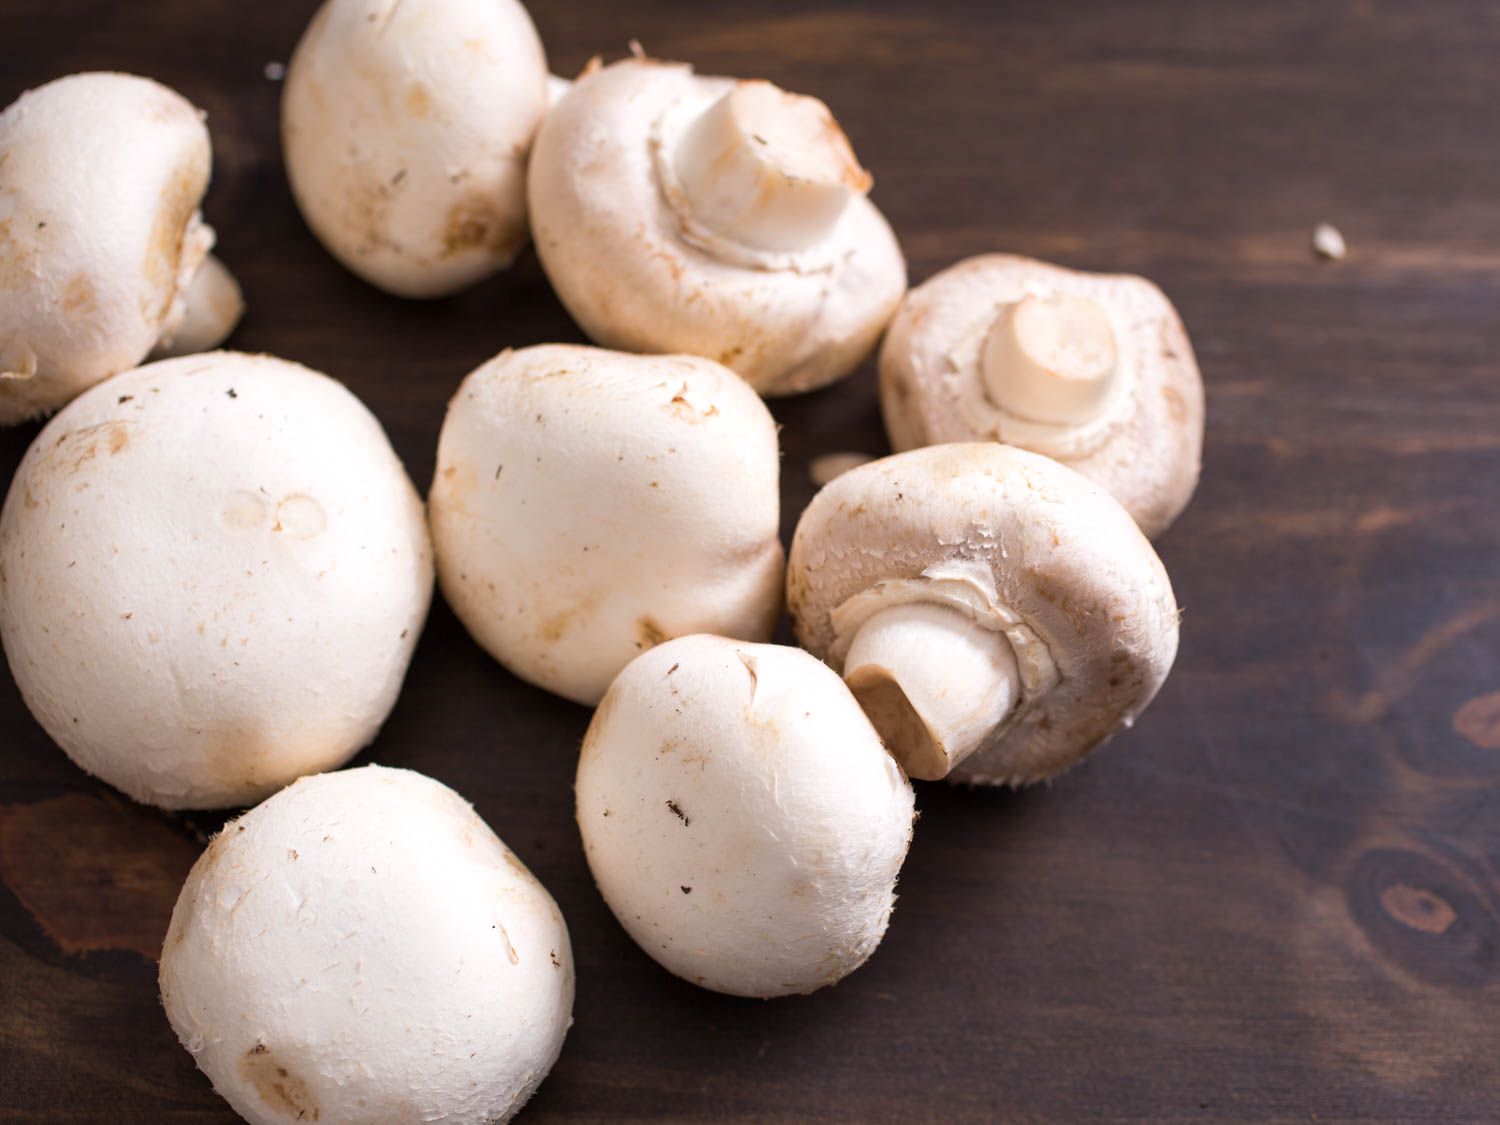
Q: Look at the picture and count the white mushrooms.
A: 9